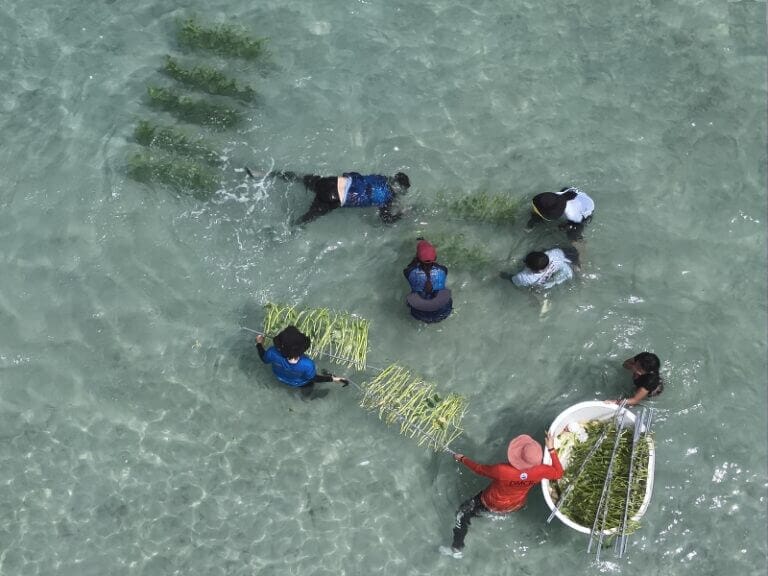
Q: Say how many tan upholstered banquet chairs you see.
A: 0